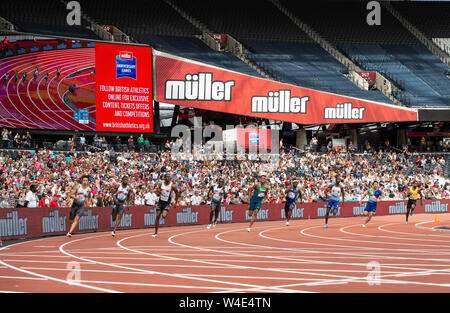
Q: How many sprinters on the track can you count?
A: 9